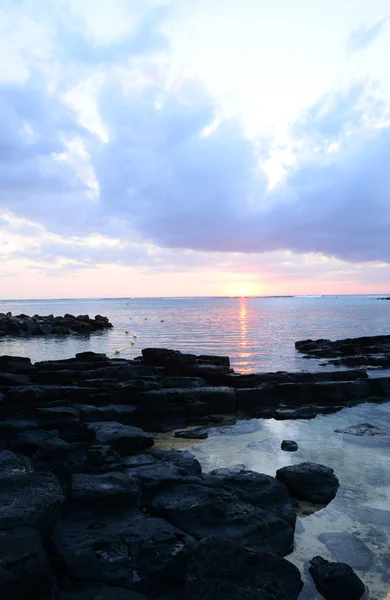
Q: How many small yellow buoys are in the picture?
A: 5